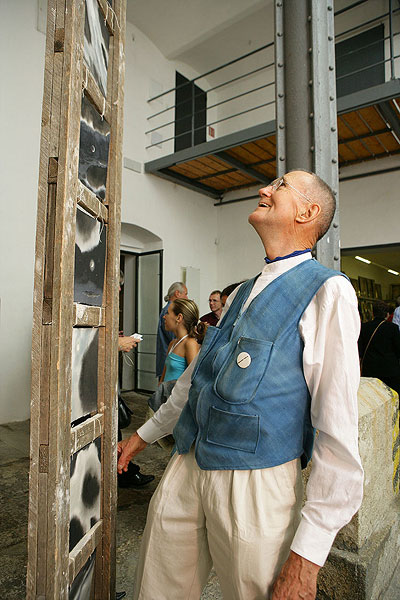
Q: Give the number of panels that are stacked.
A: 6